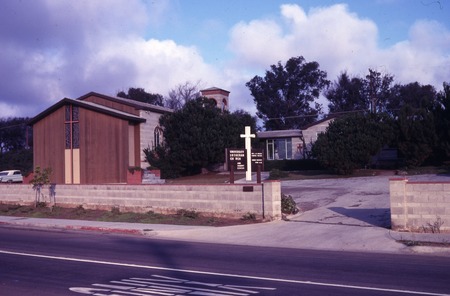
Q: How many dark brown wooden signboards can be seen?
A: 2